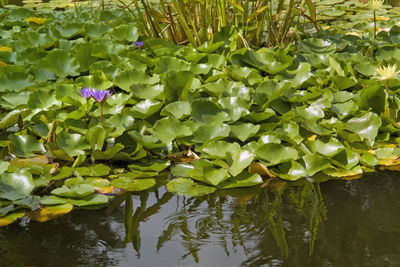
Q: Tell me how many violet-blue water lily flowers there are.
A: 3